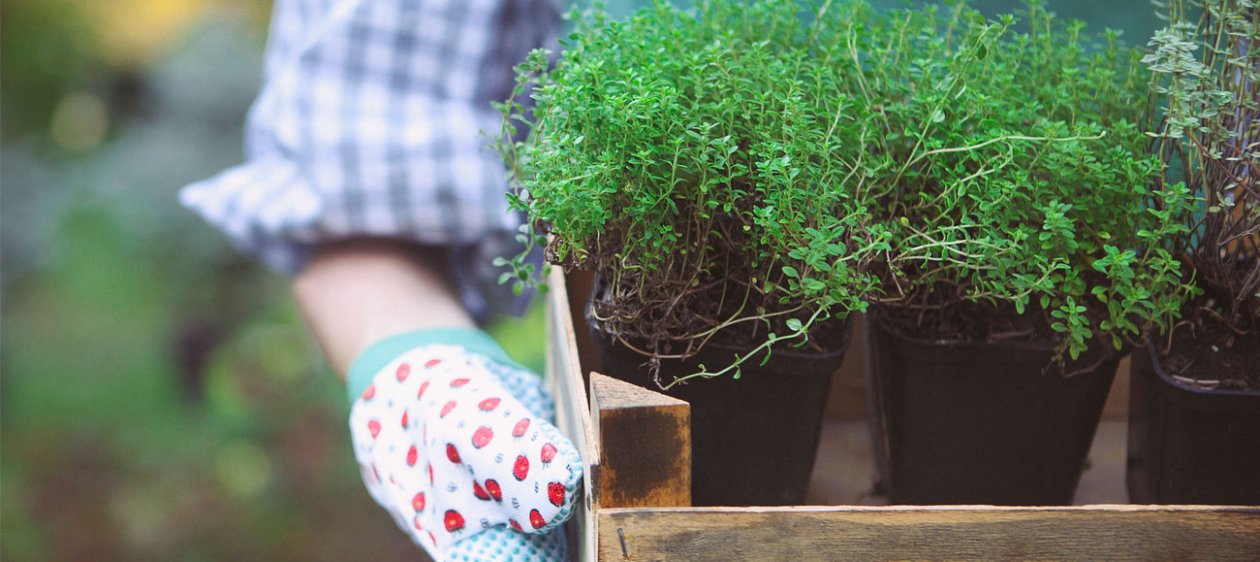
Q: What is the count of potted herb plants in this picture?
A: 3